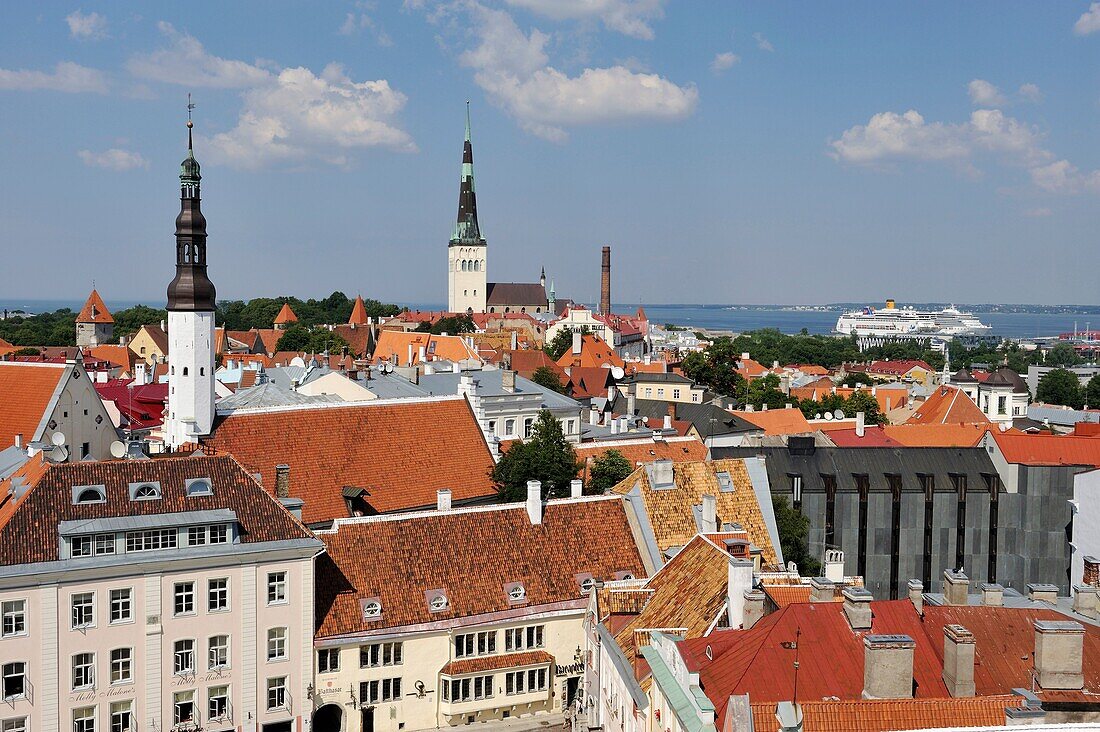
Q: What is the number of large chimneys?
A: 1